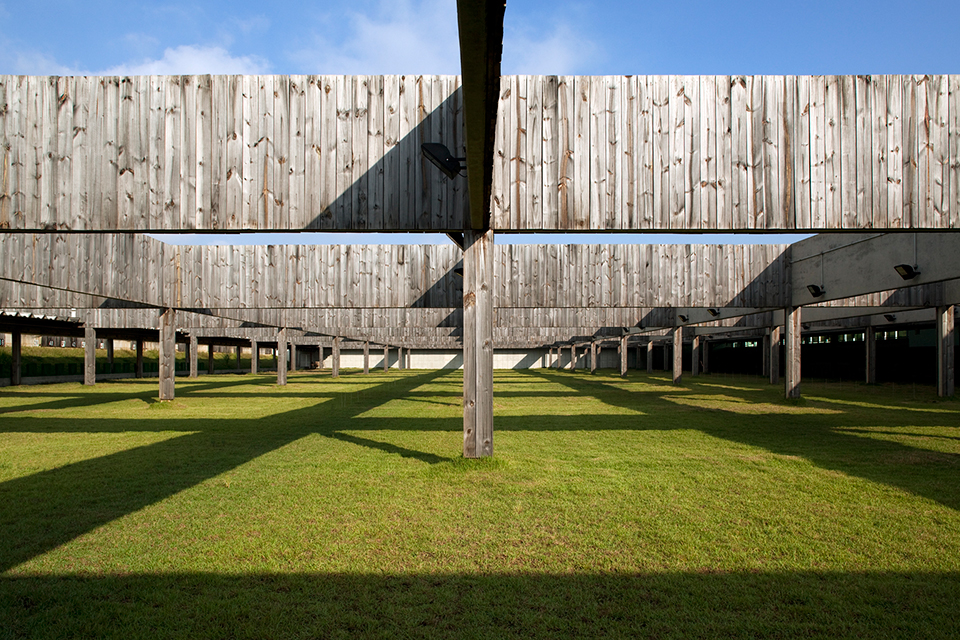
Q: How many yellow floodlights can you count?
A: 0